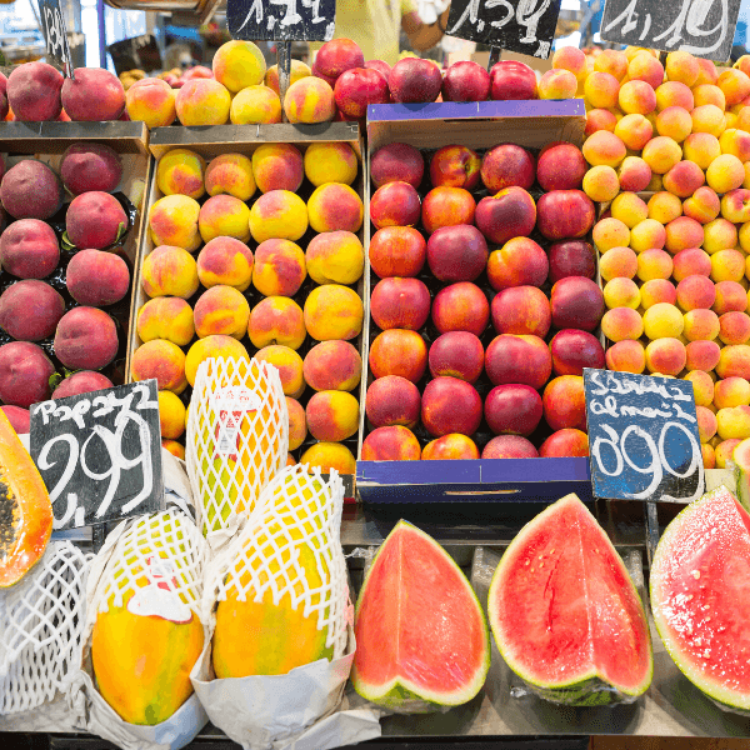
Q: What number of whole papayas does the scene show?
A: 3